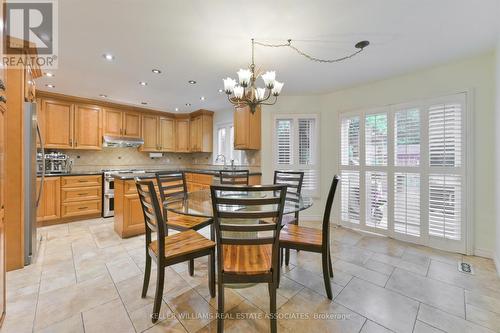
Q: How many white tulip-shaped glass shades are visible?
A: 6